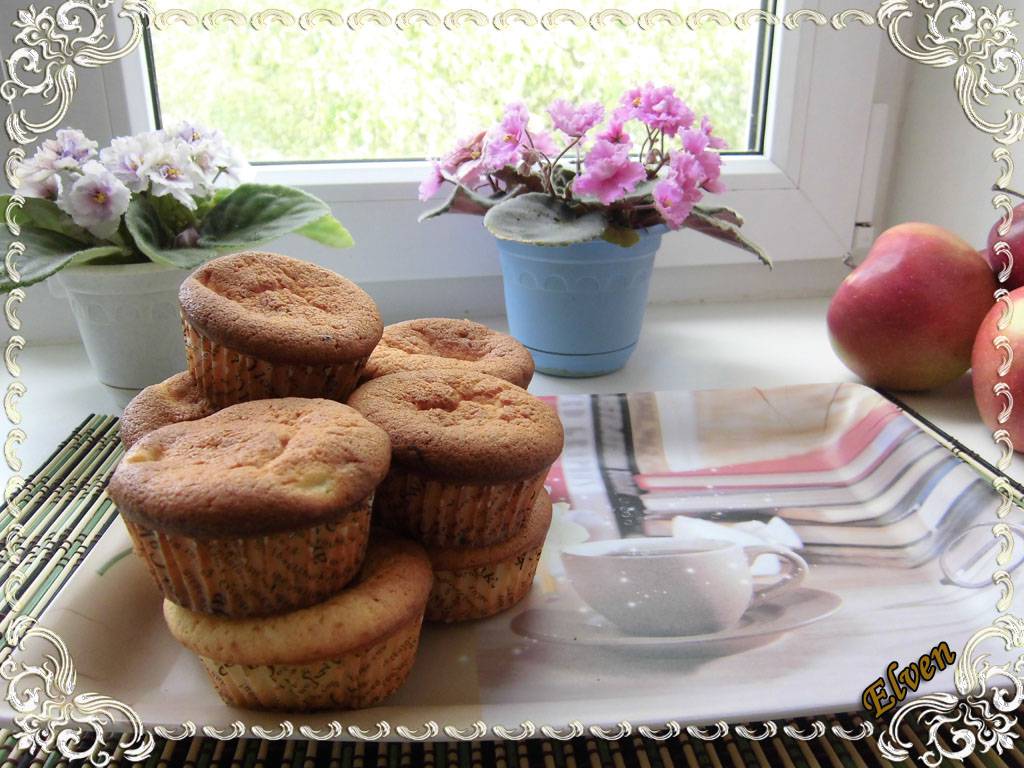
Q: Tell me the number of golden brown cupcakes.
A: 7